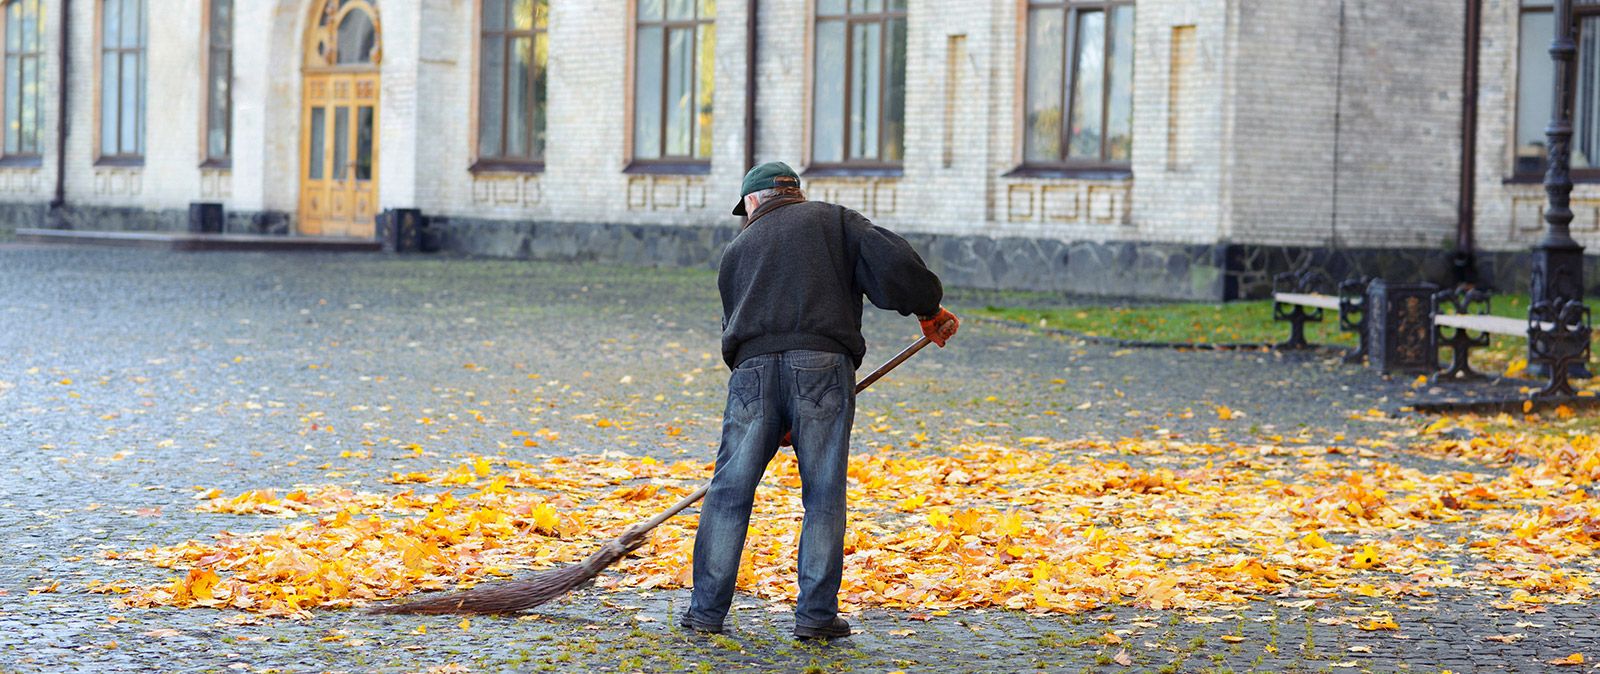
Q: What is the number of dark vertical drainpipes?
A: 3